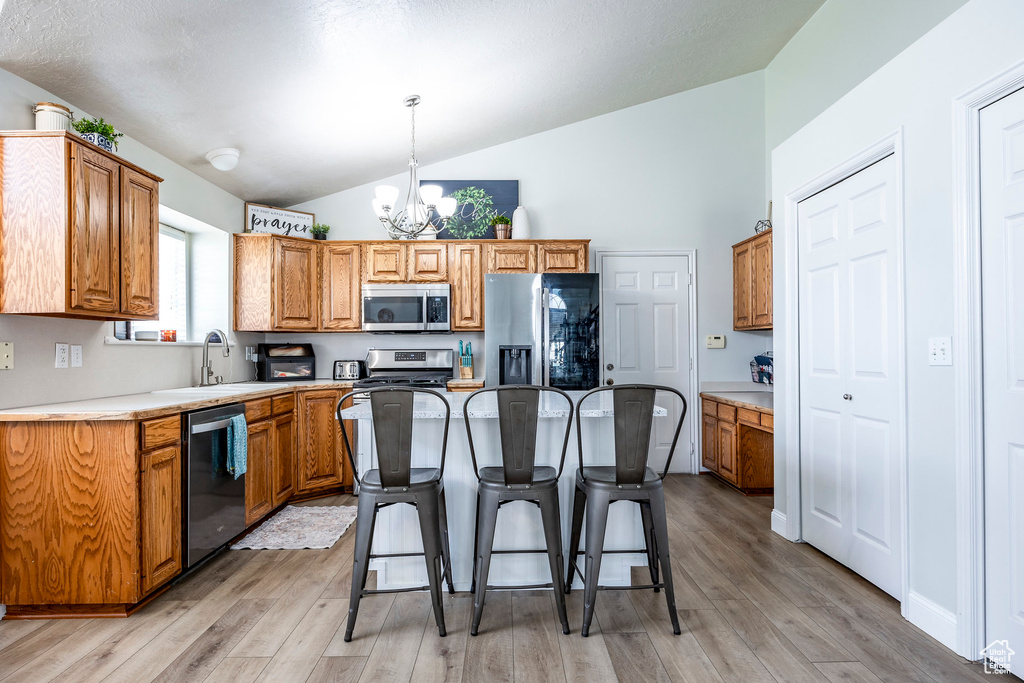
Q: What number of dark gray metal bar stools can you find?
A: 3